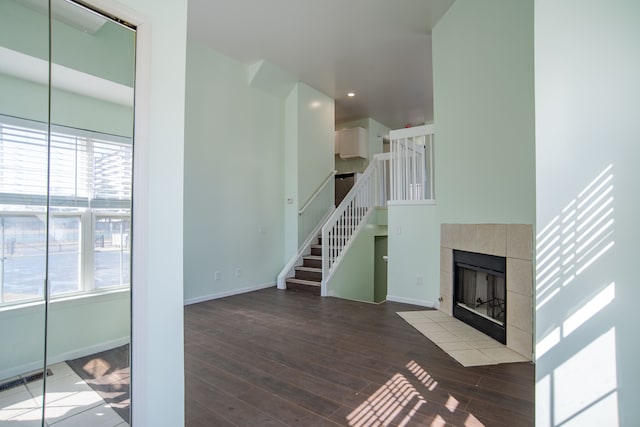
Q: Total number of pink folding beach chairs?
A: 0